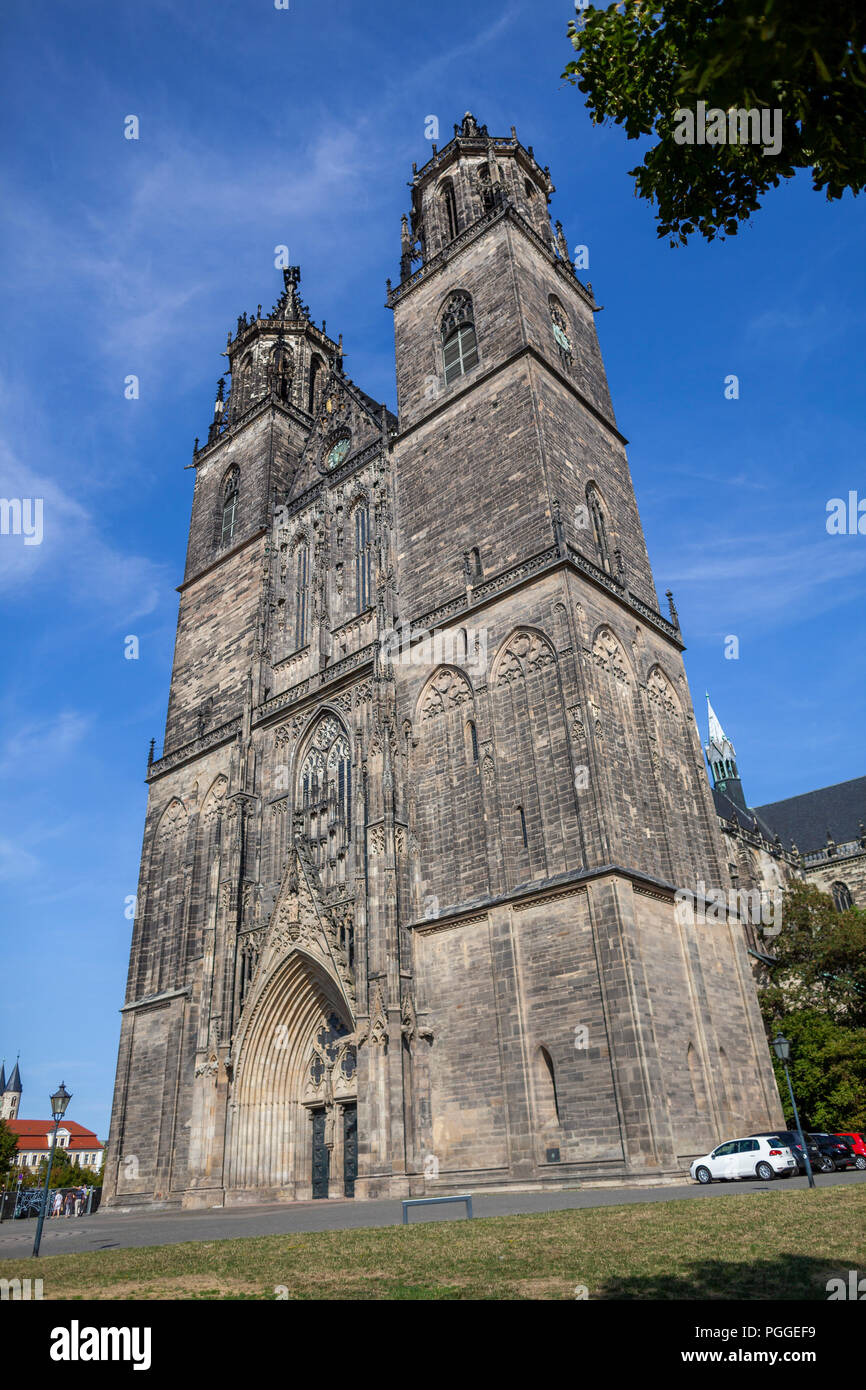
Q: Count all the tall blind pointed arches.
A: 6